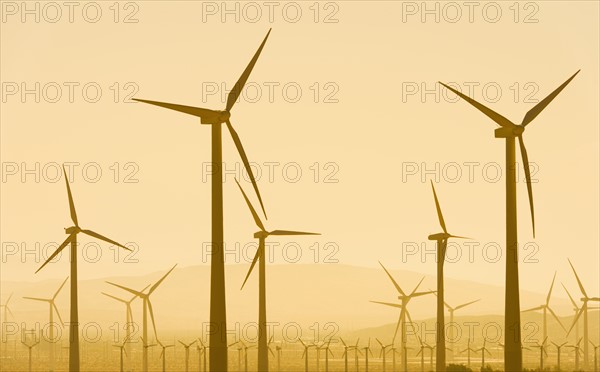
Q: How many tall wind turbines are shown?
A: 5